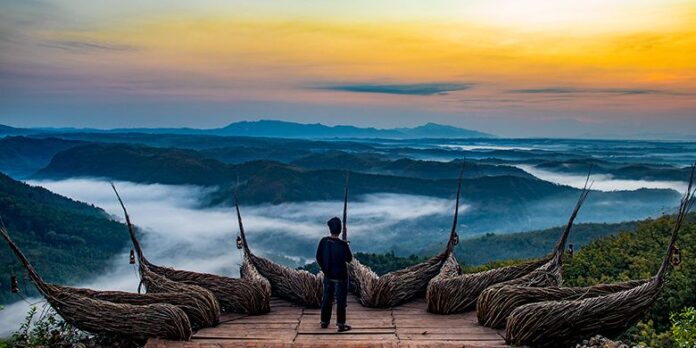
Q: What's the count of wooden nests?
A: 7